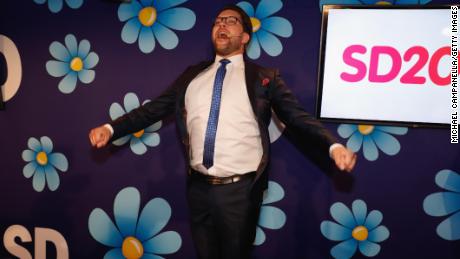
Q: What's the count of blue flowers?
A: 12